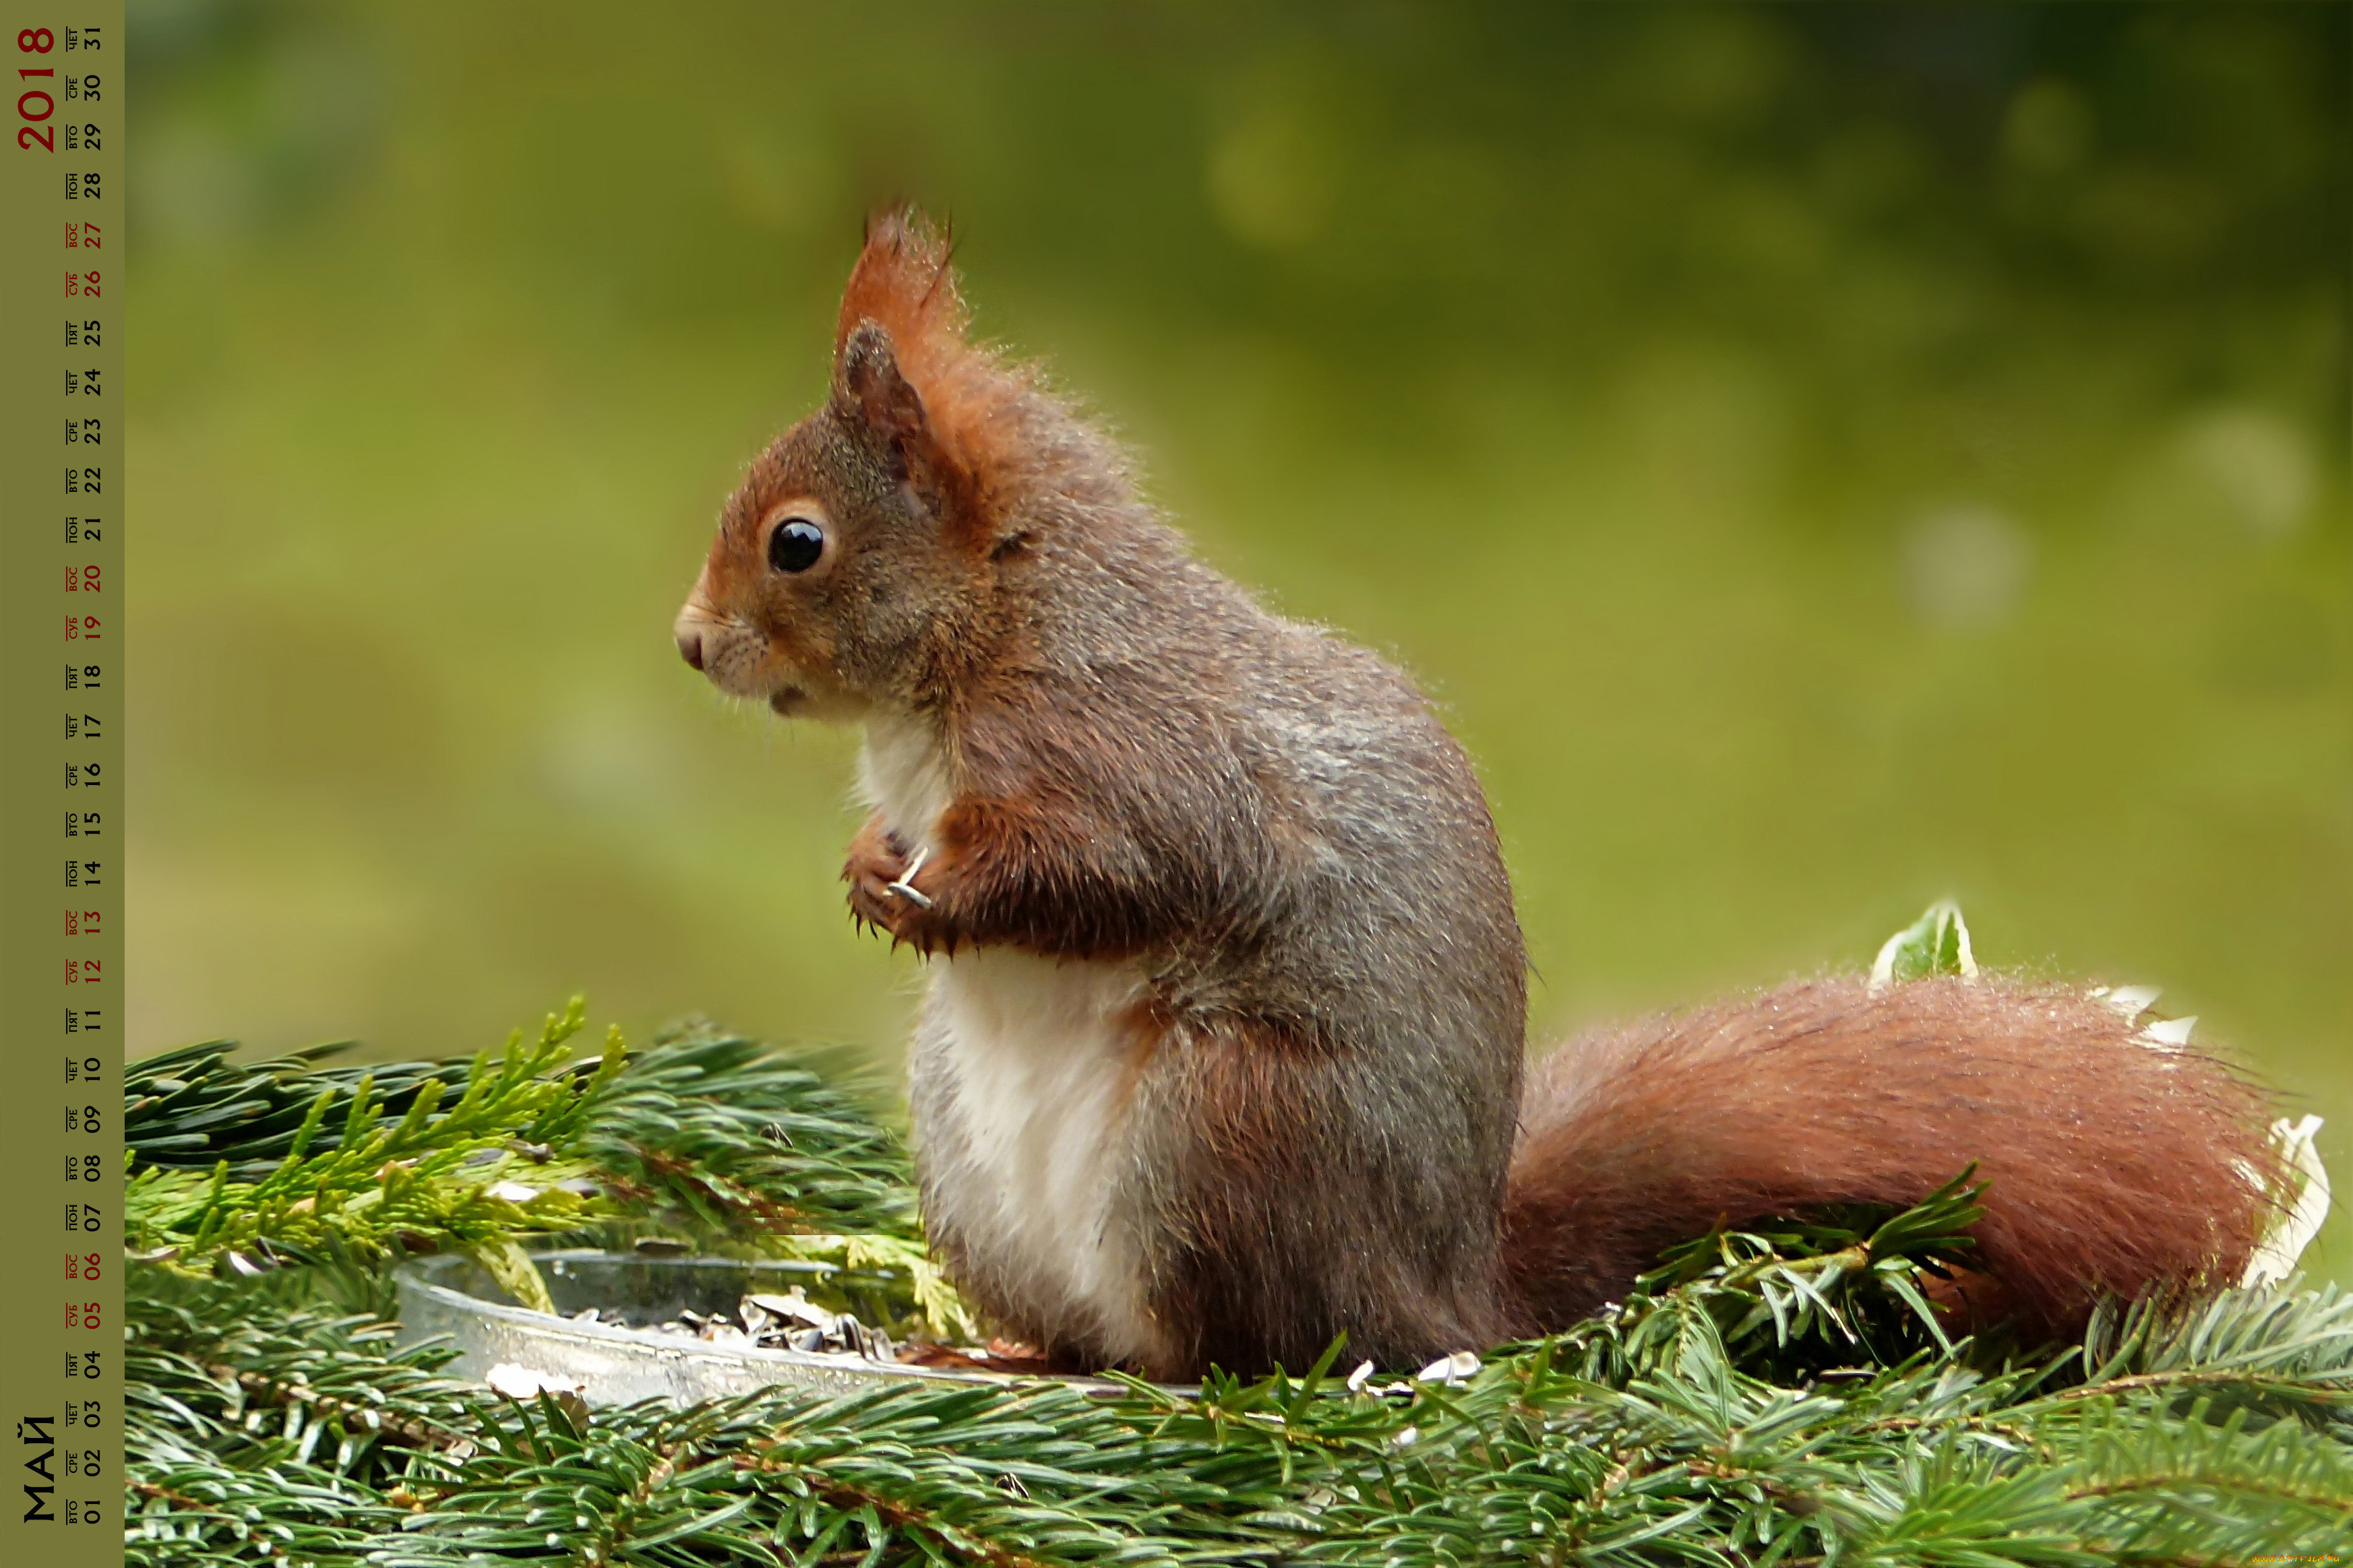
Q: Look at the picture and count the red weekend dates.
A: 8